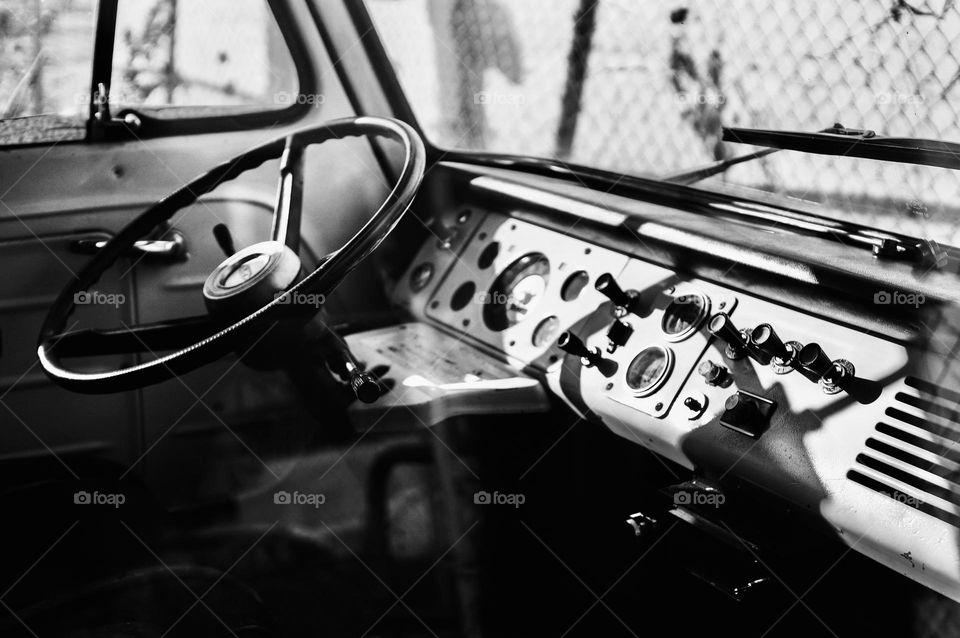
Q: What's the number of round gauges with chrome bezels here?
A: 2